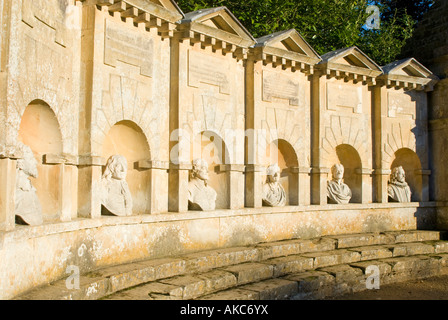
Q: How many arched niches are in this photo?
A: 6